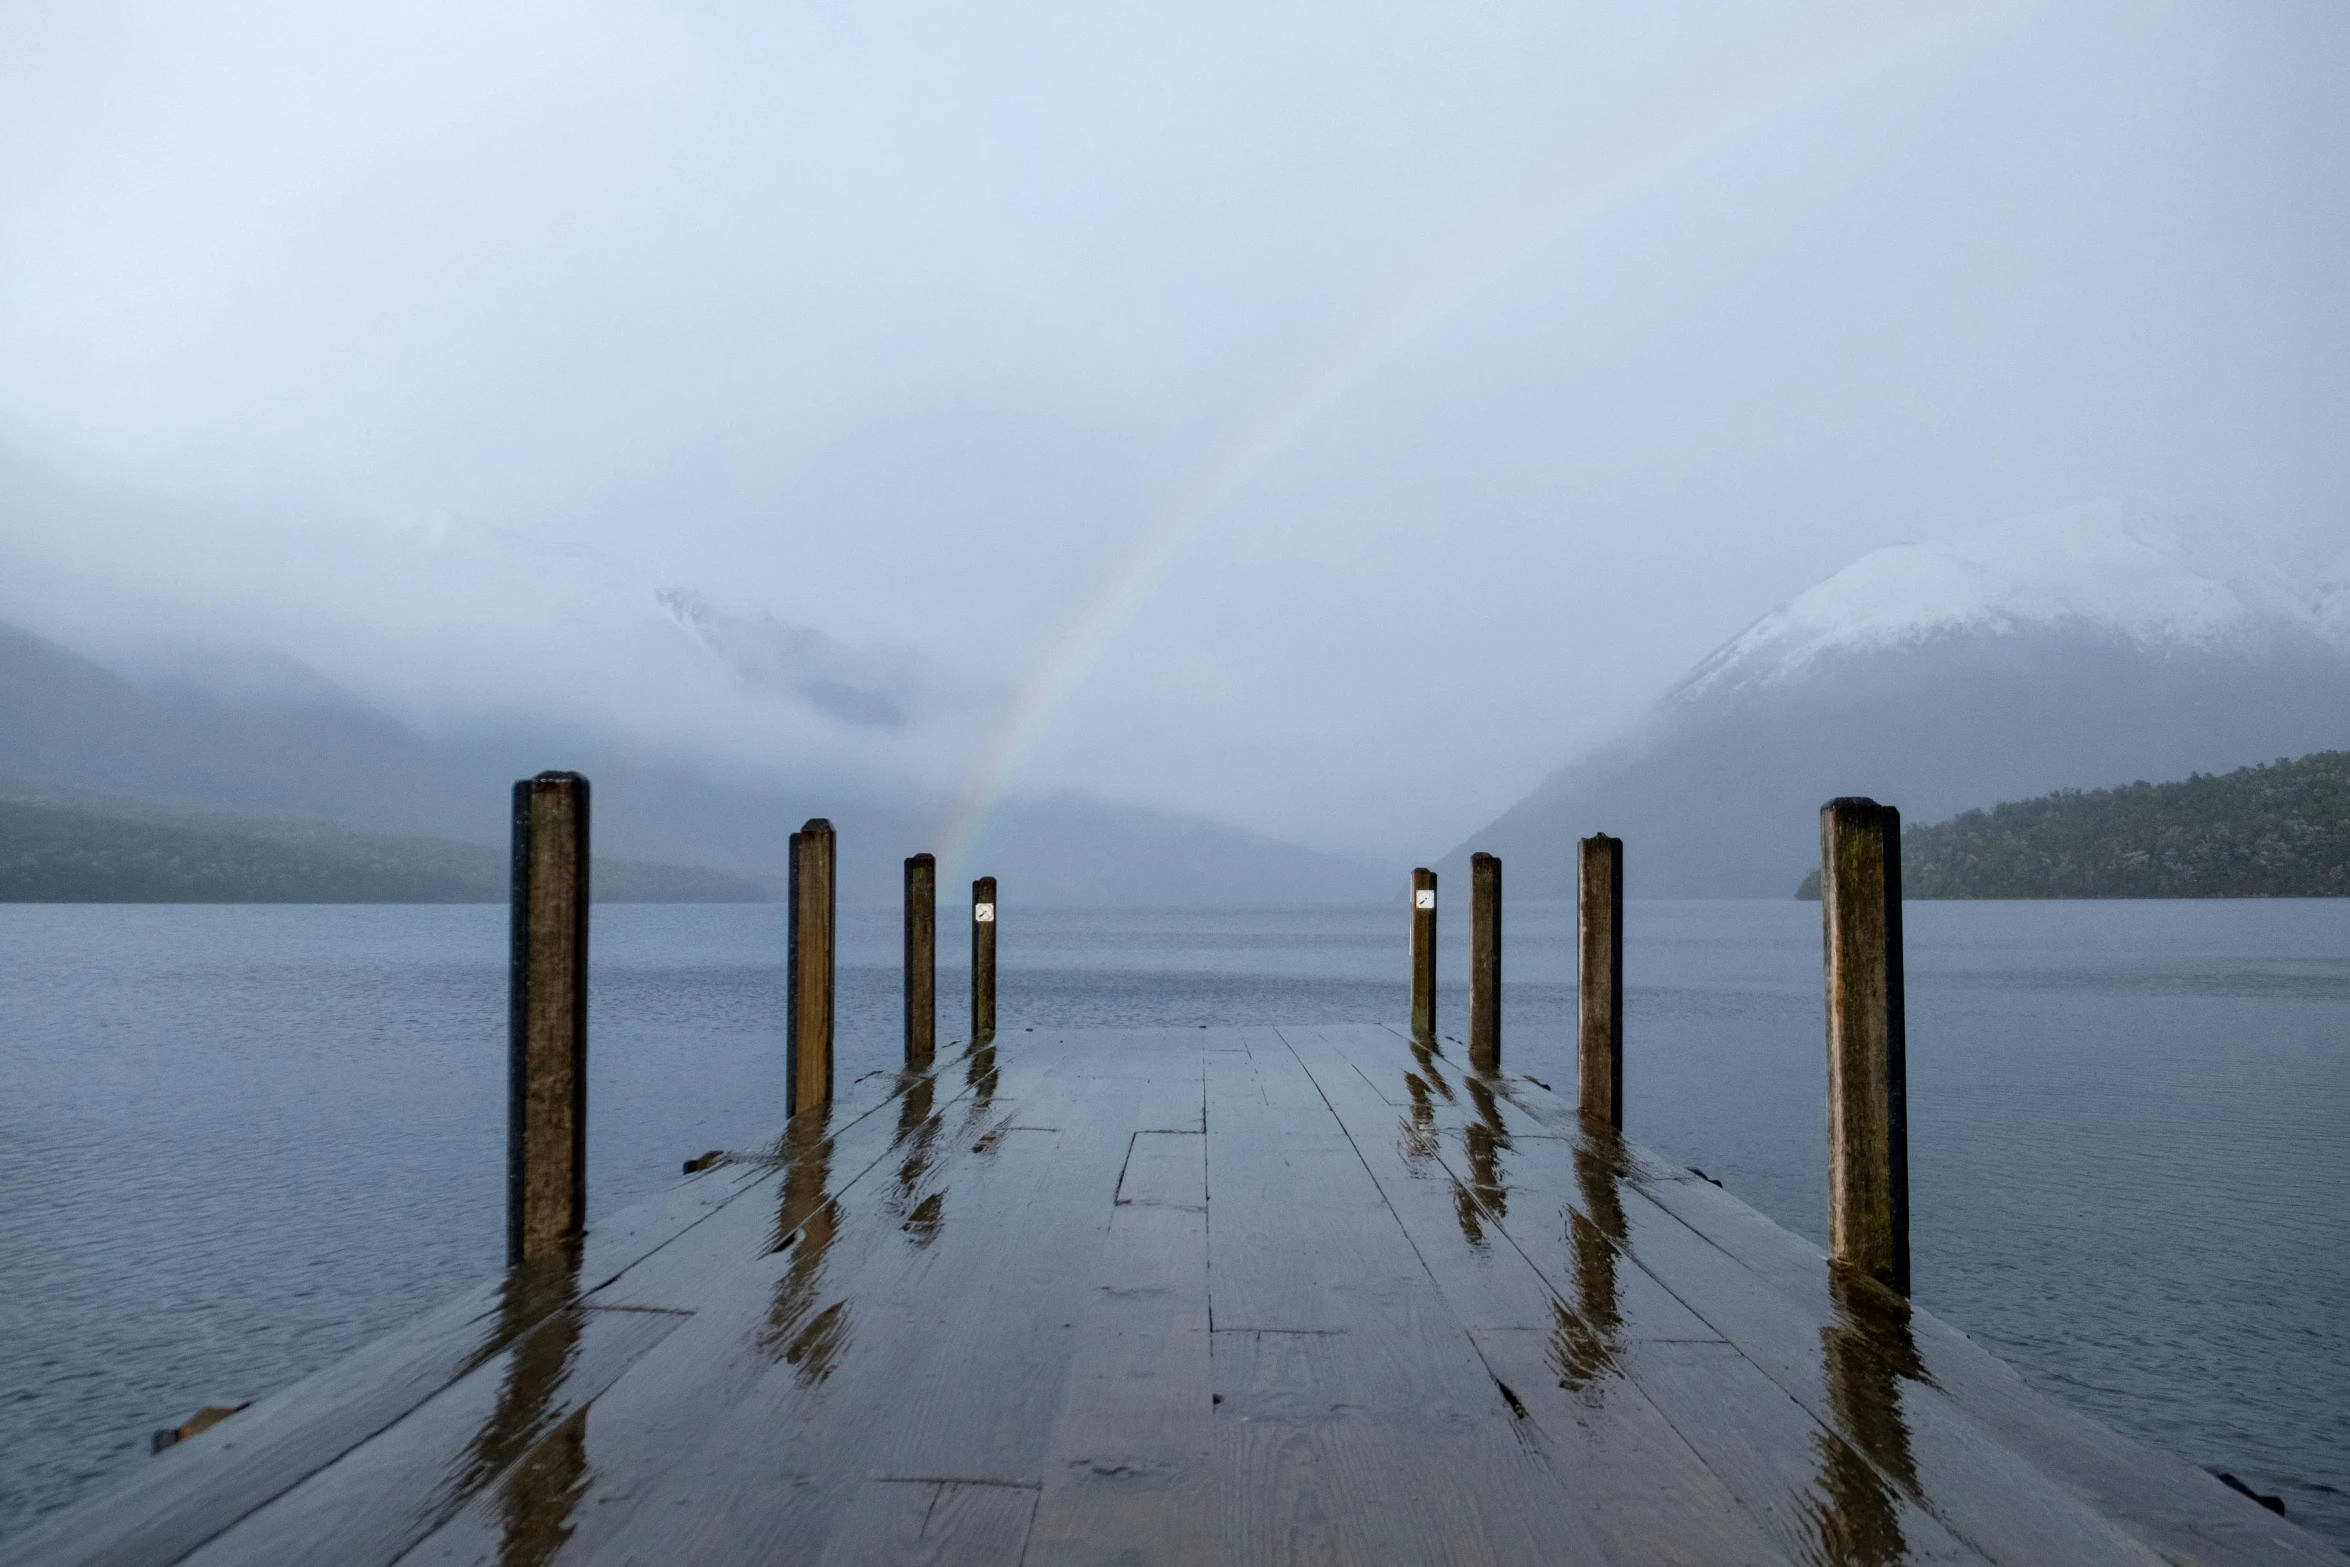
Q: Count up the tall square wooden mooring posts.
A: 8